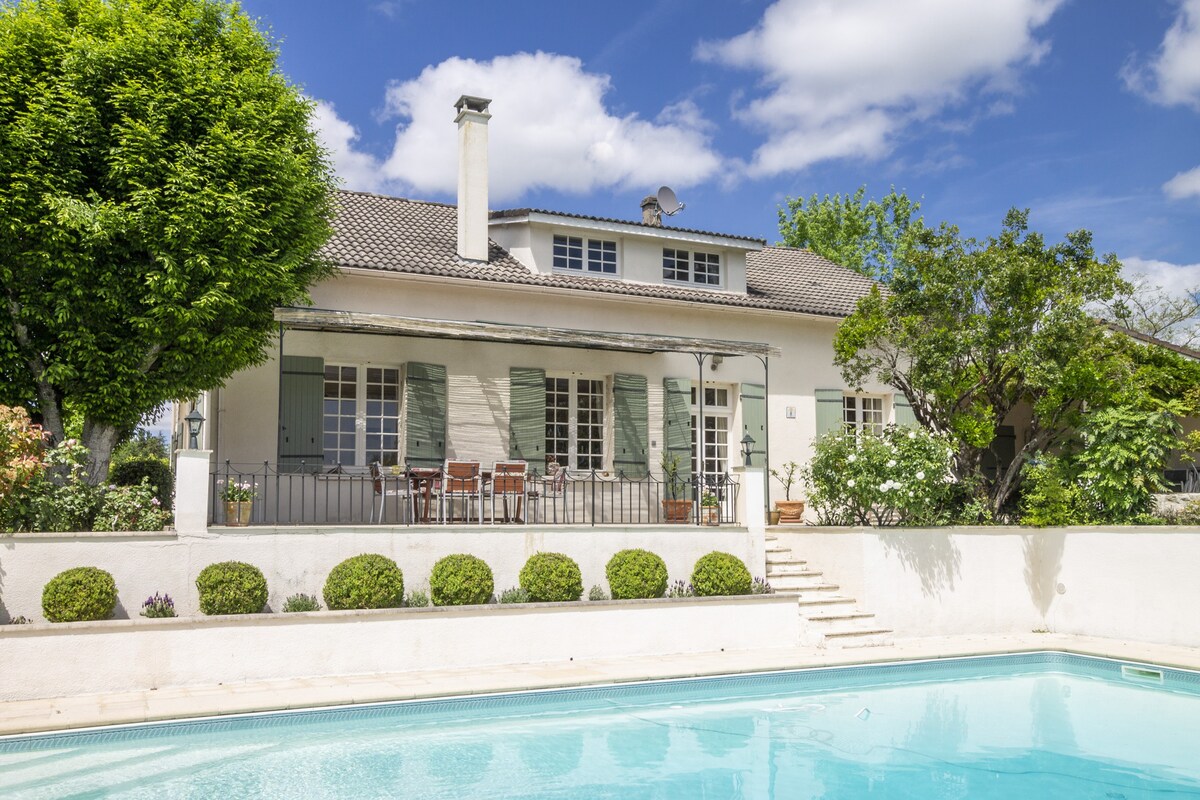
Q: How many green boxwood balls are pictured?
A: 7